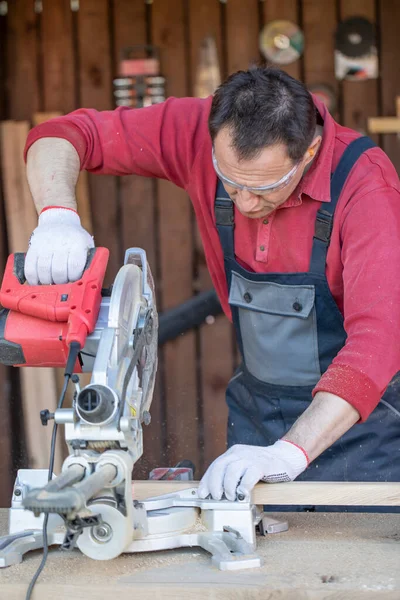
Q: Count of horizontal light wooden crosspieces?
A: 1